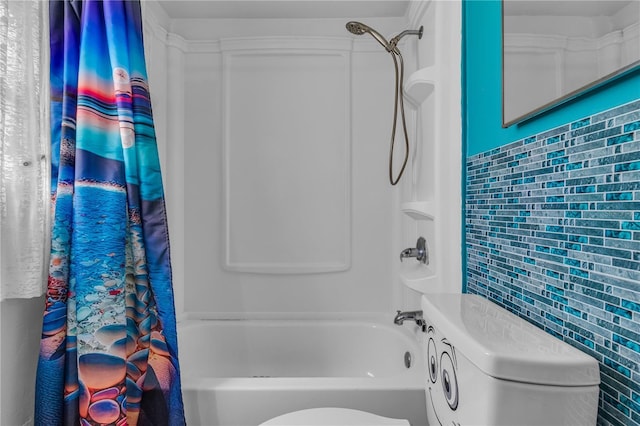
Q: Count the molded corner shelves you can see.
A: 3